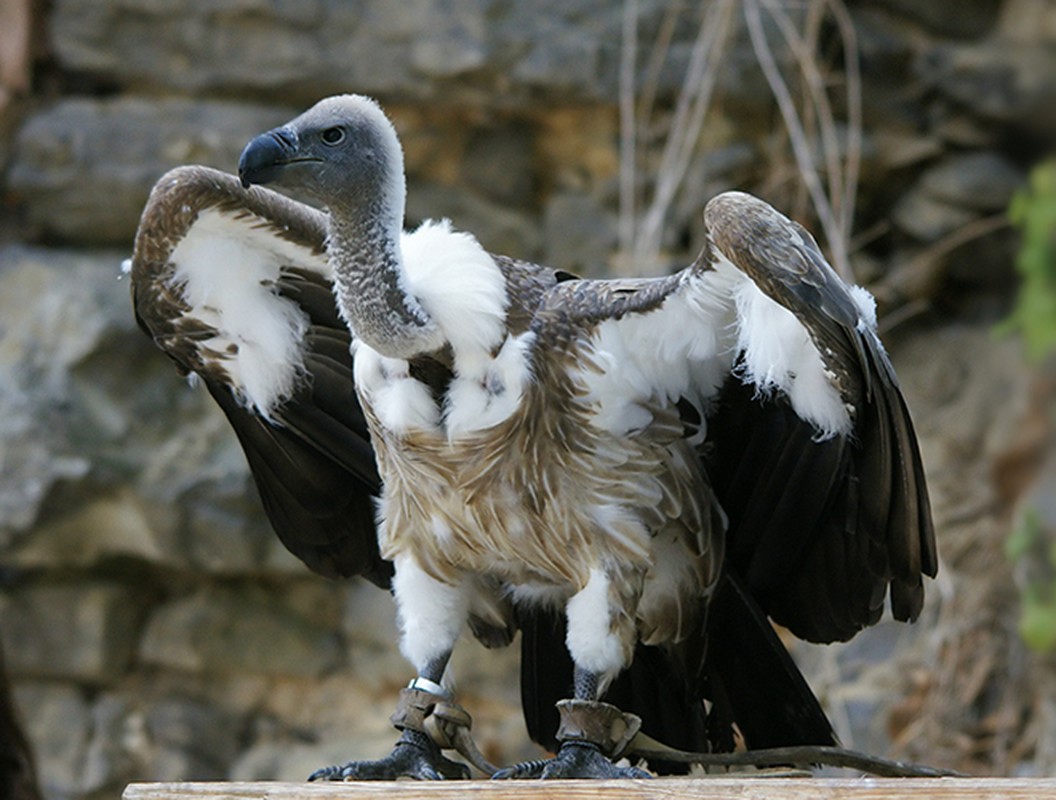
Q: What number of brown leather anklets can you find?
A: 2